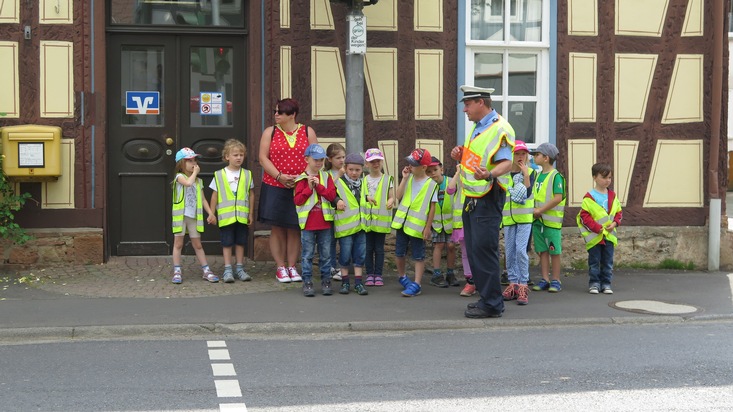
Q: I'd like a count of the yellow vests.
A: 13